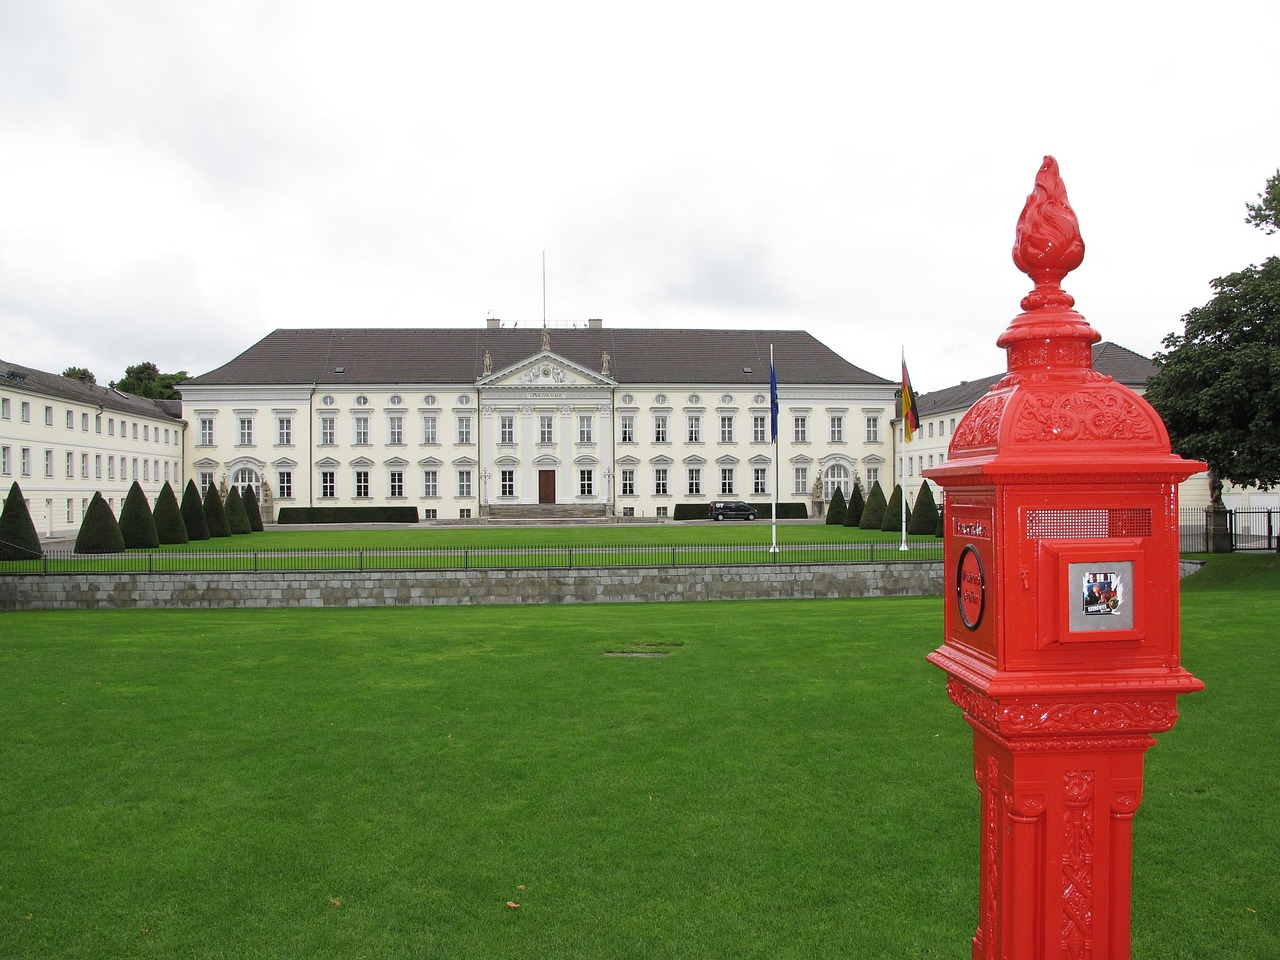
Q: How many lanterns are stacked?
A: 0